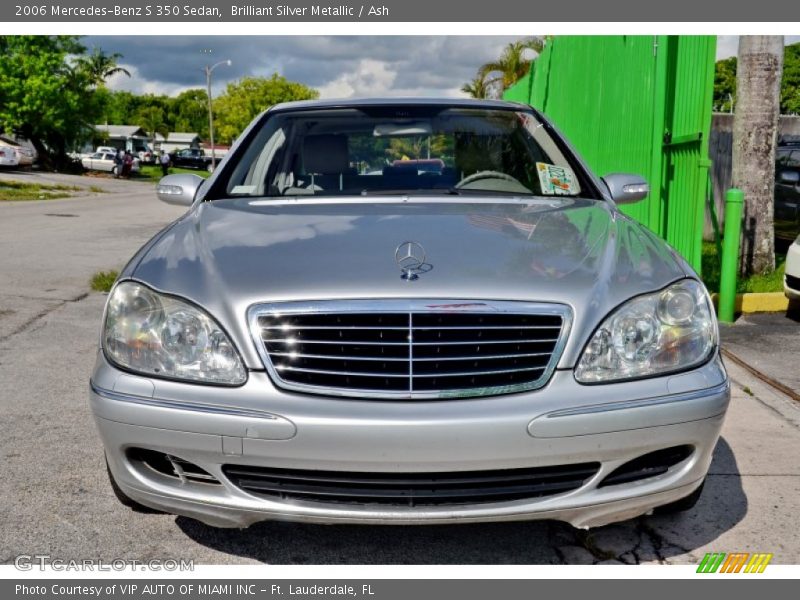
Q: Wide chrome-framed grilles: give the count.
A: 1